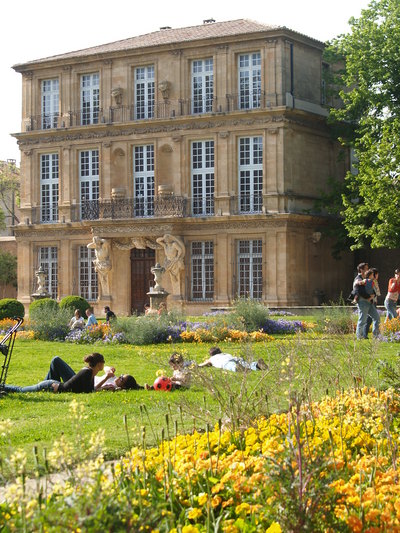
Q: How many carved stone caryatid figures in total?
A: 2